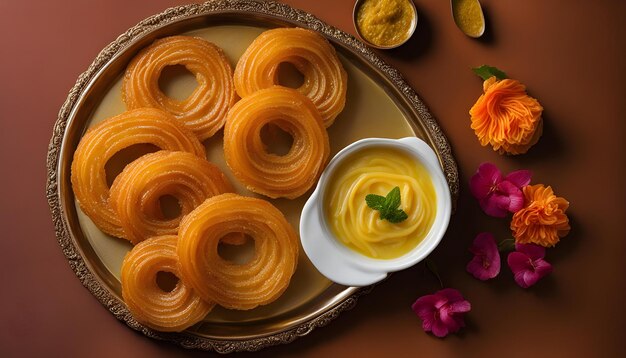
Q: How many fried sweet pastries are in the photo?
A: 7